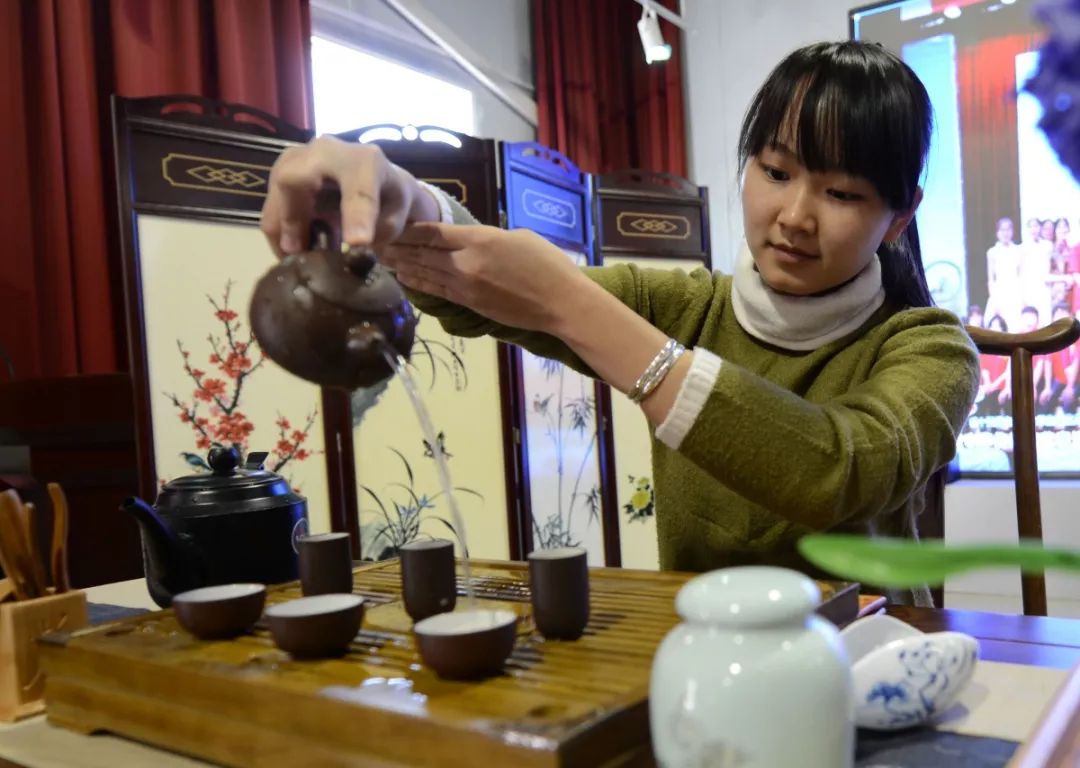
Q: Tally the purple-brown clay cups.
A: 6